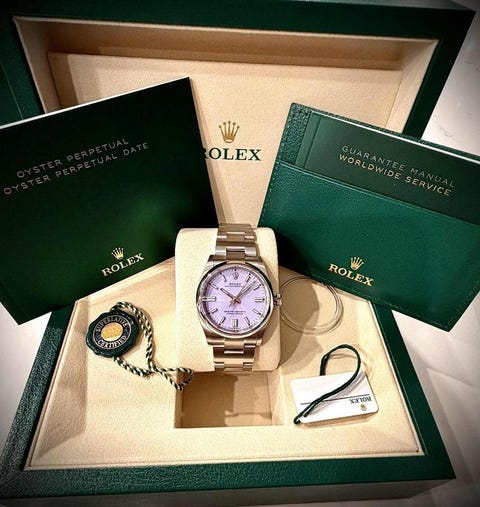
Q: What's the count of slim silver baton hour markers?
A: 11